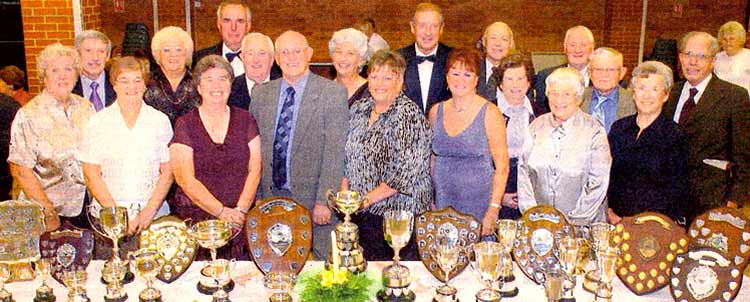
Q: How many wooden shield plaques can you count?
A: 8